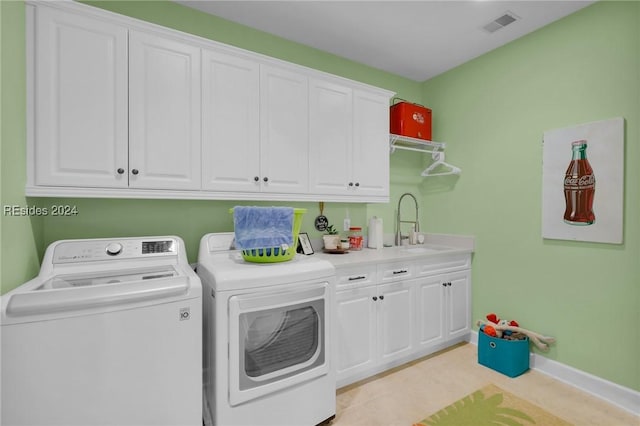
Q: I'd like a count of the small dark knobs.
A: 10